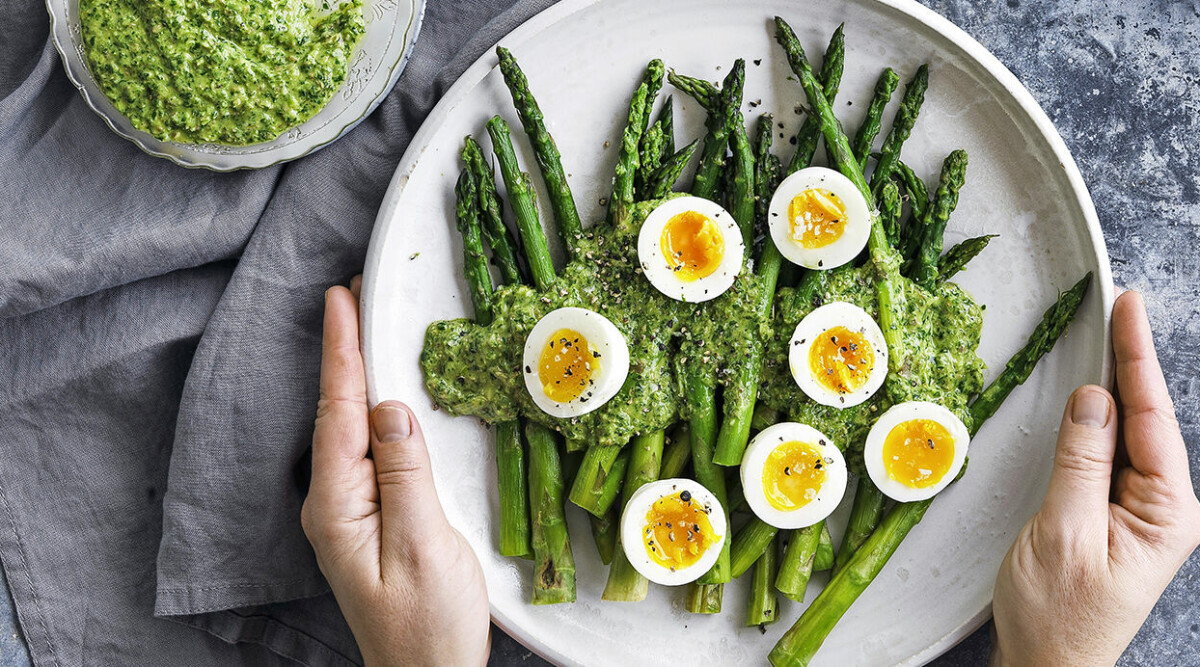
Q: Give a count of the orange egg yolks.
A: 7